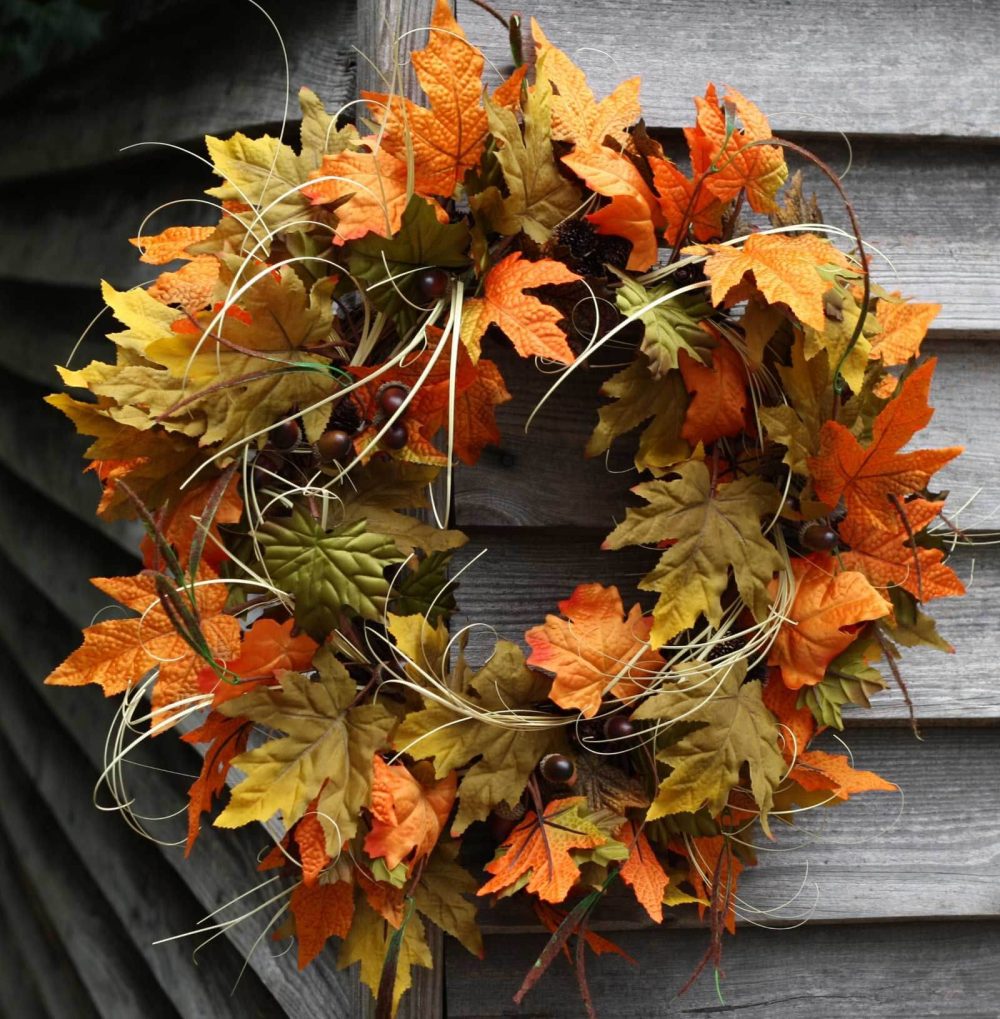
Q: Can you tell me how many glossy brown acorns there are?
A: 8